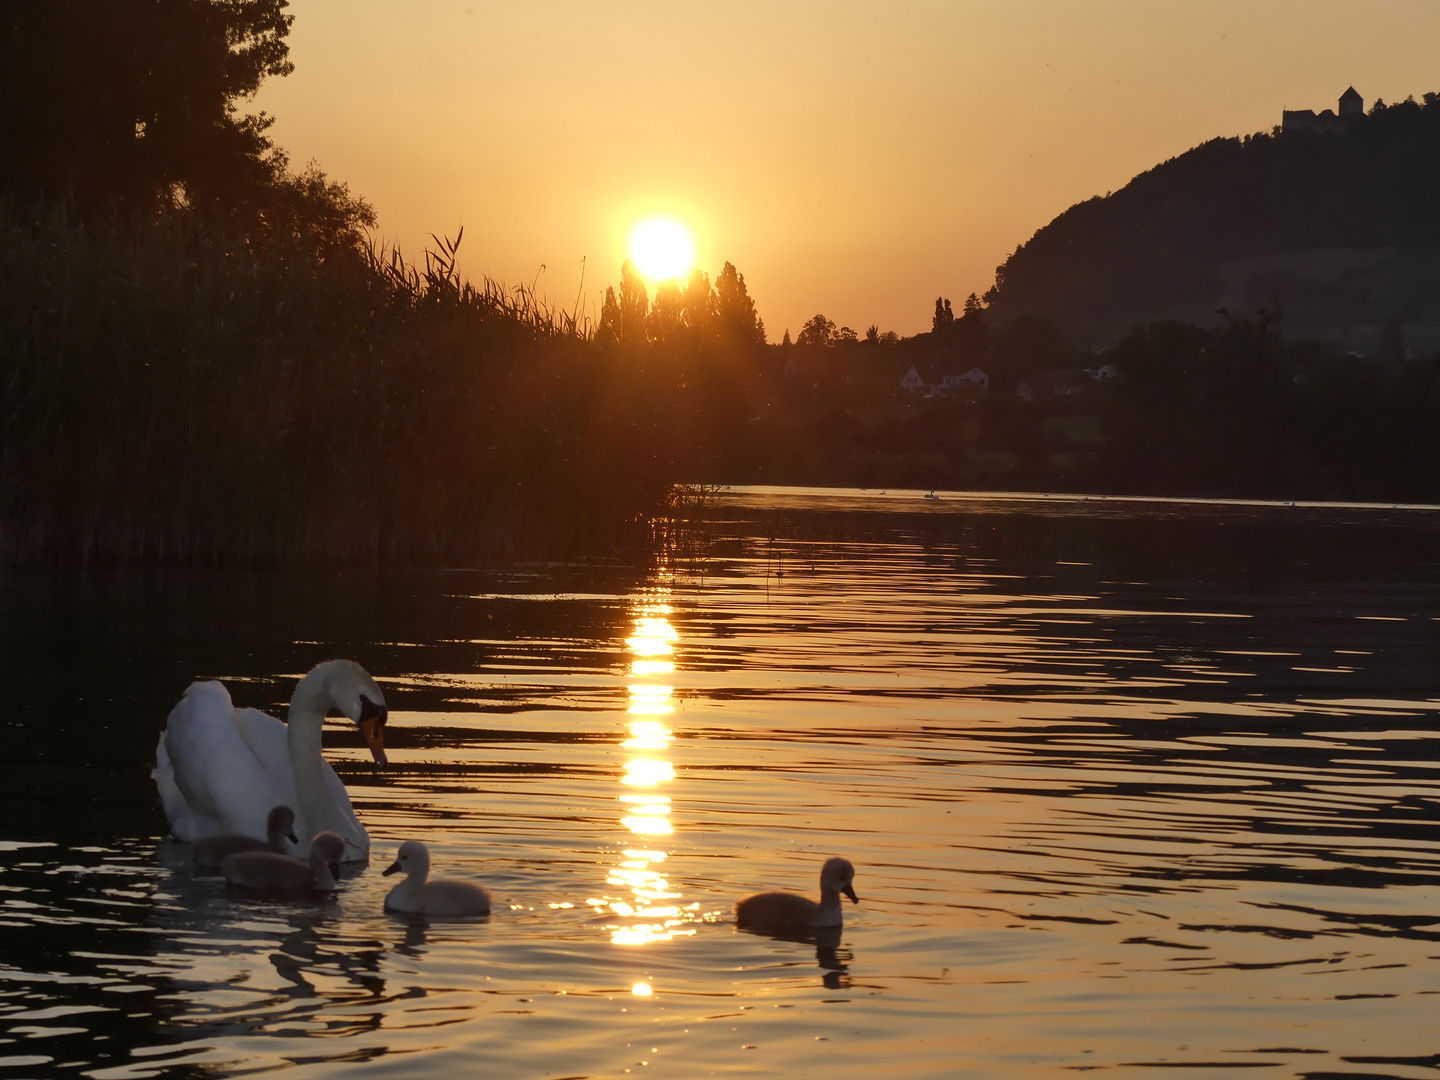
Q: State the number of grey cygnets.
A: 4